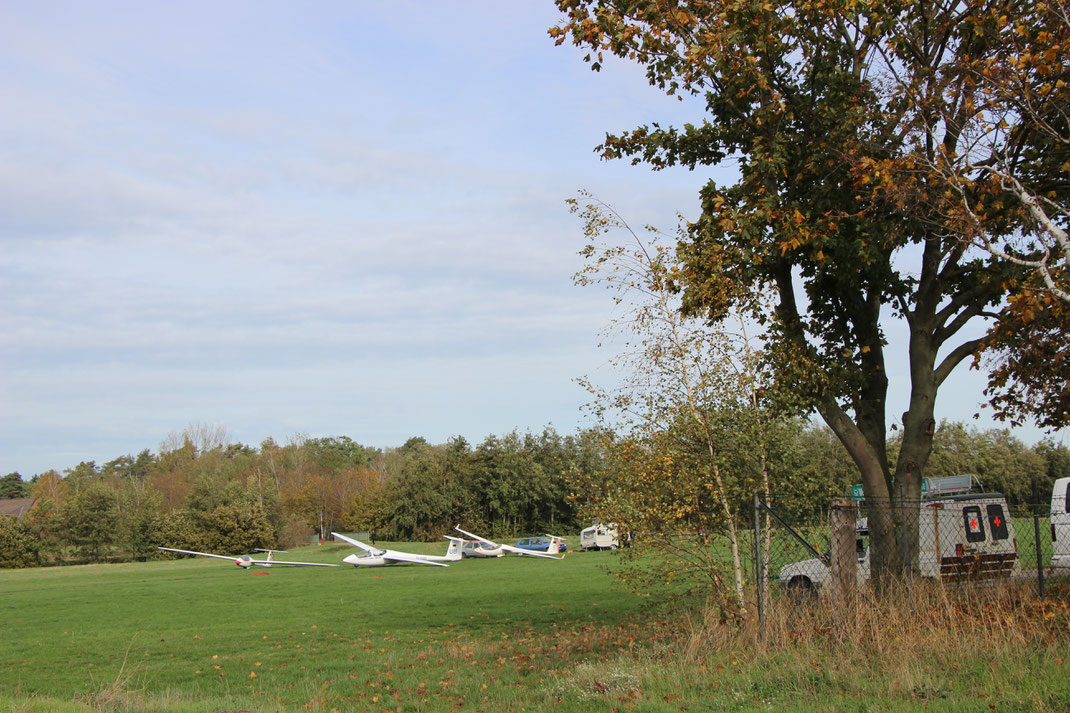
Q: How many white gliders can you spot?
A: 3